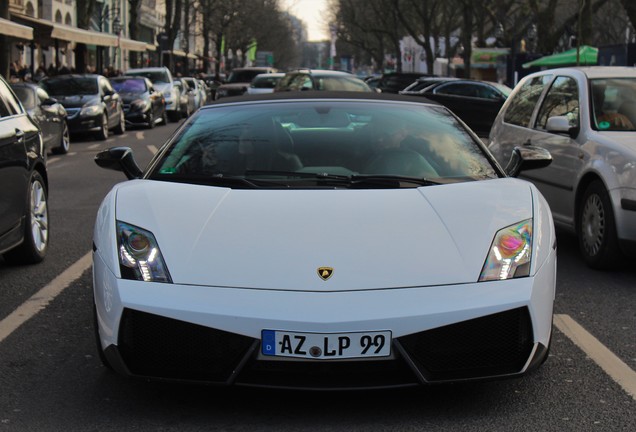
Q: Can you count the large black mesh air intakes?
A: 2